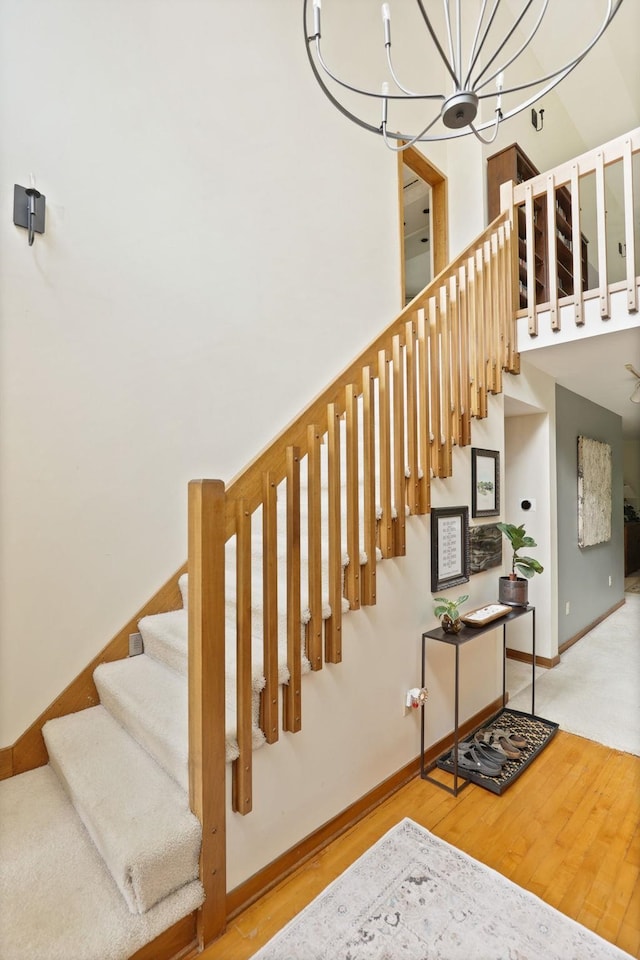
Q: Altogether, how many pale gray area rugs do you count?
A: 1